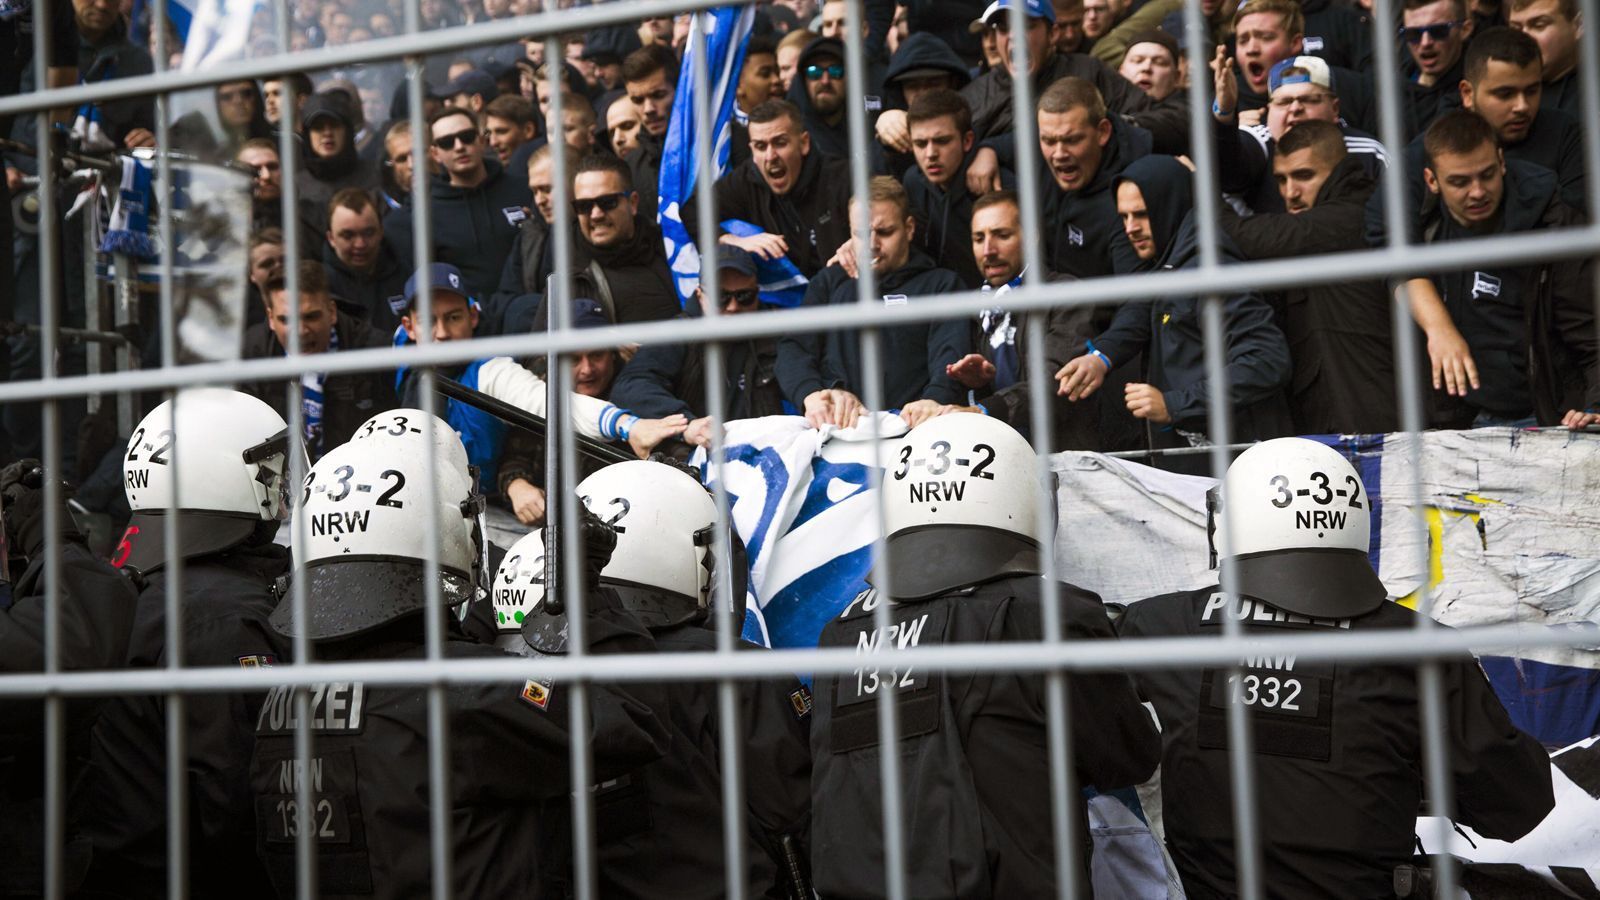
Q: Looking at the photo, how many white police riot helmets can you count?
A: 7